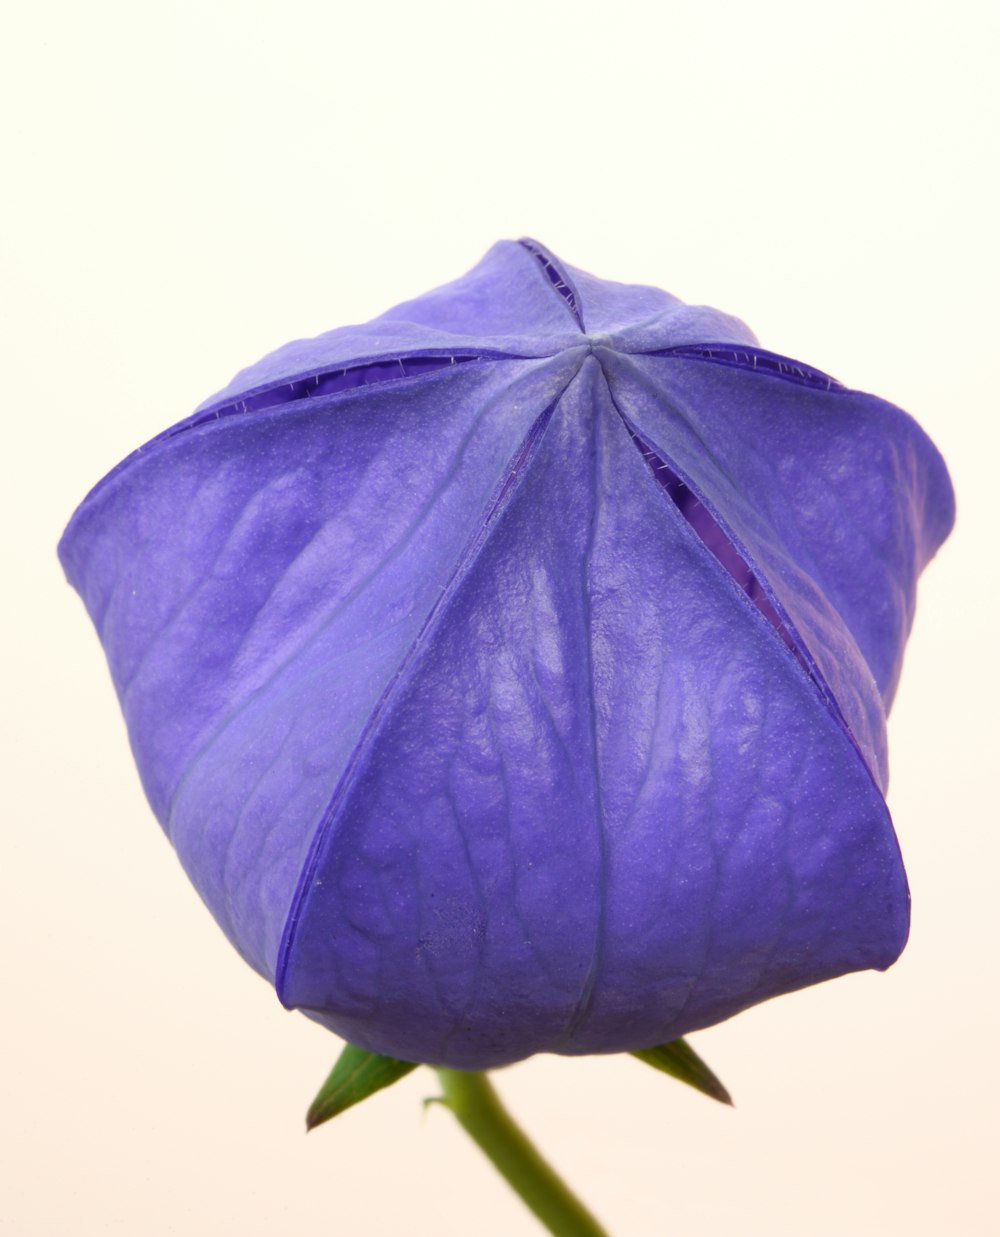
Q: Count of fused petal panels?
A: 5